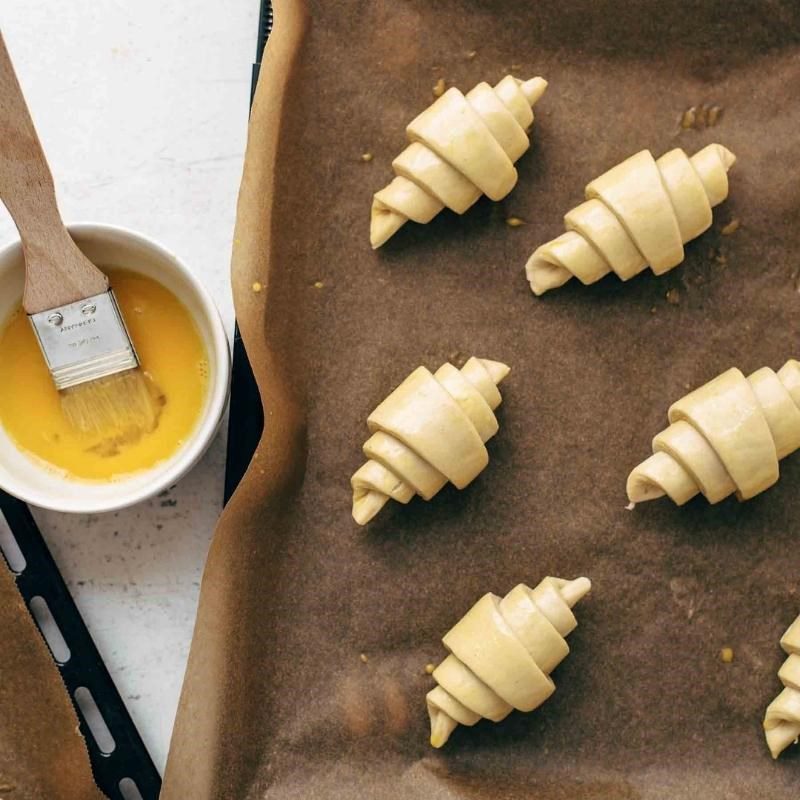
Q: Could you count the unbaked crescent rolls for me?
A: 6